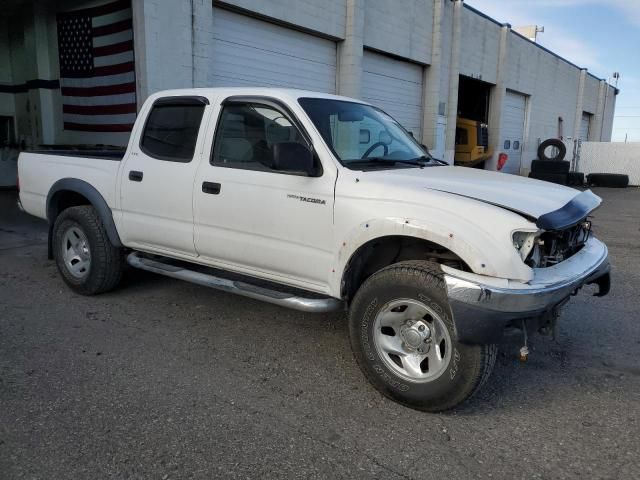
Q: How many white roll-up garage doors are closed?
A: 4